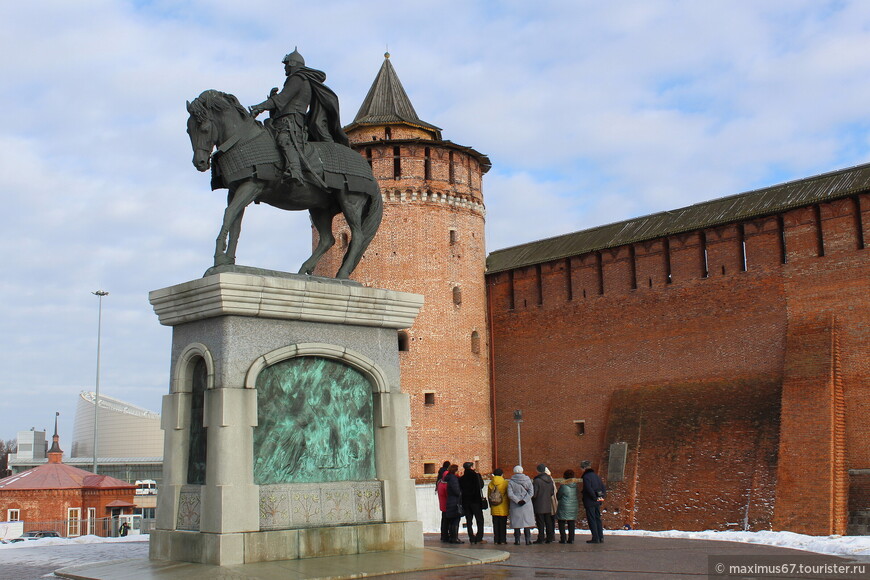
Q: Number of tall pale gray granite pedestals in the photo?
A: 1